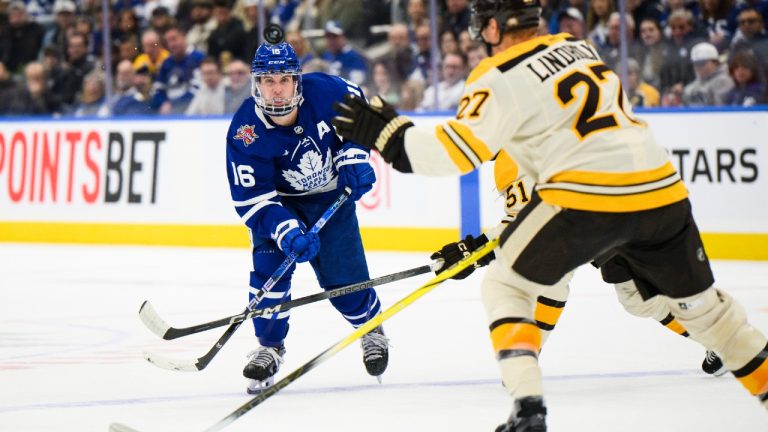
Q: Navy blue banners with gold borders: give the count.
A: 0